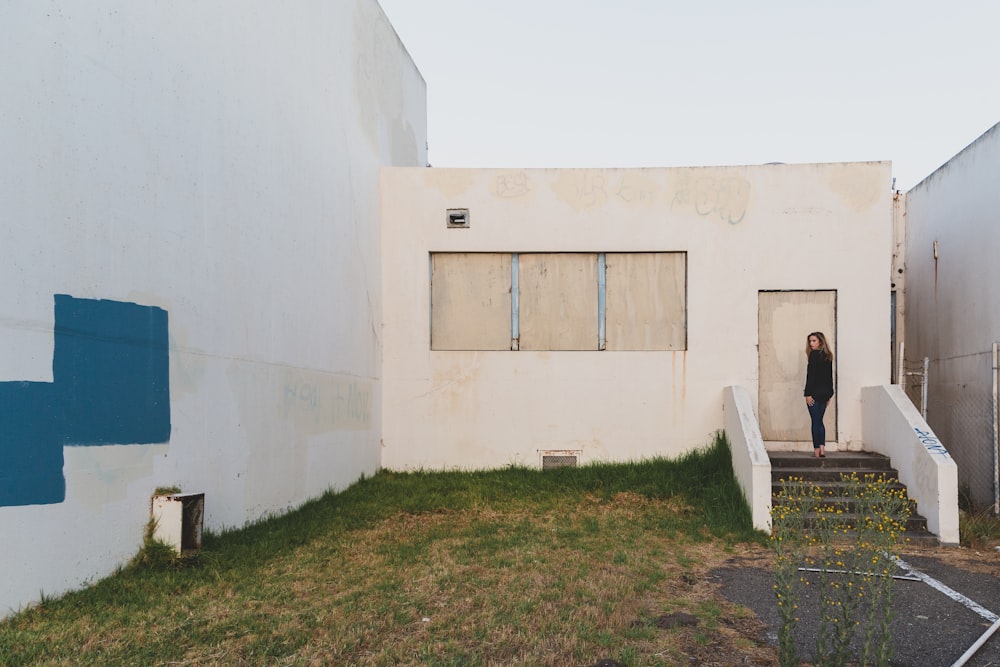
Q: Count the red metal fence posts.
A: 0